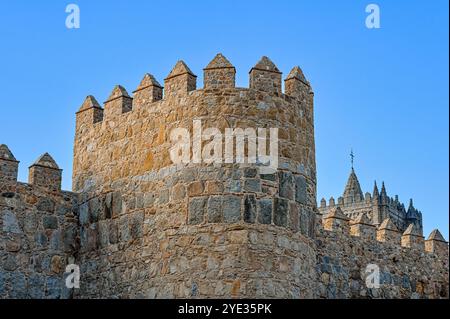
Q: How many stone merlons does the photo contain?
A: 14